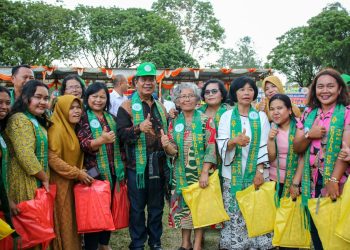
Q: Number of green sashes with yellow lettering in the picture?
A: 9